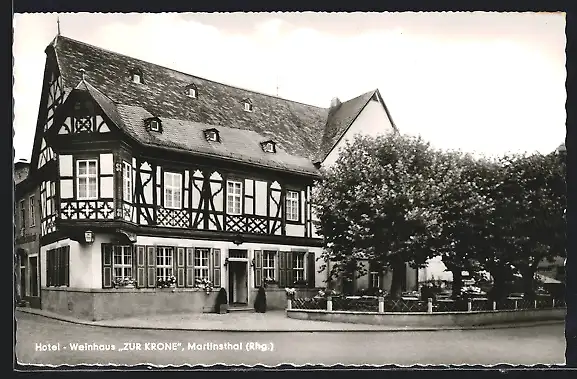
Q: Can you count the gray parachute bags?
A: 0